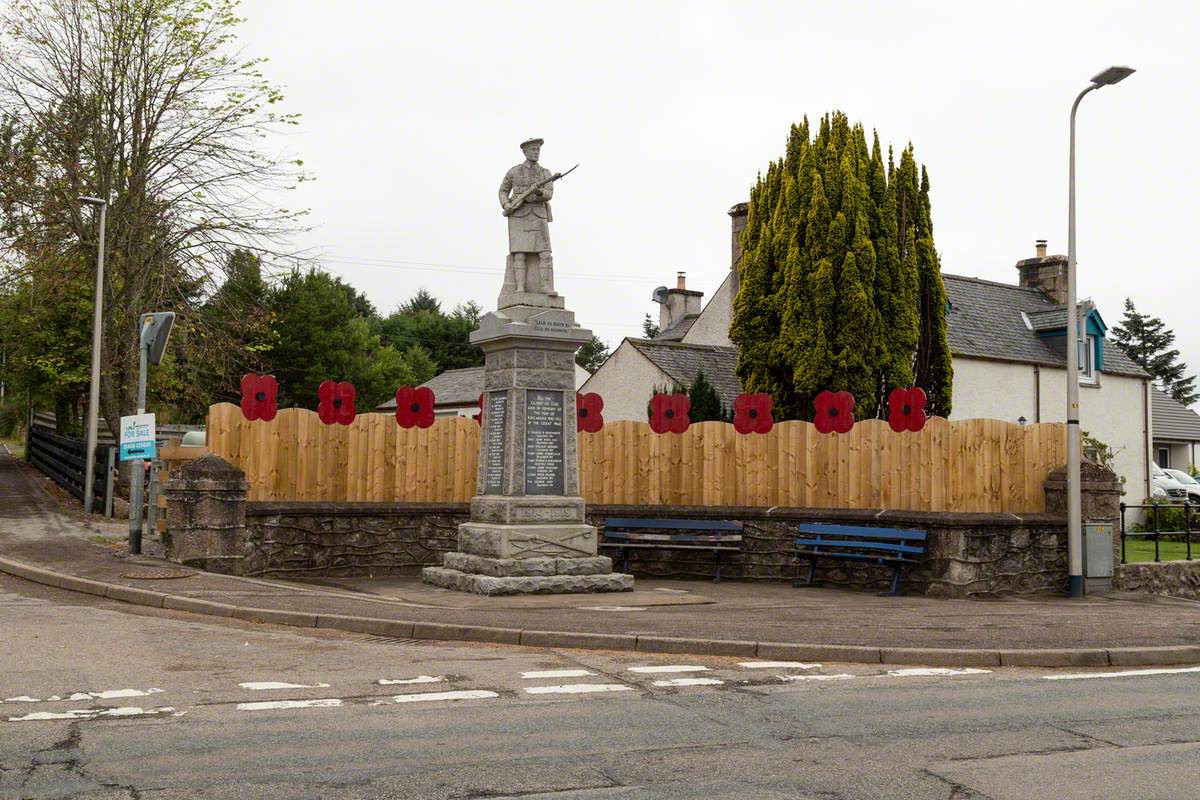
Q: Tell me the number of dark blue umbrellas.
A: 0